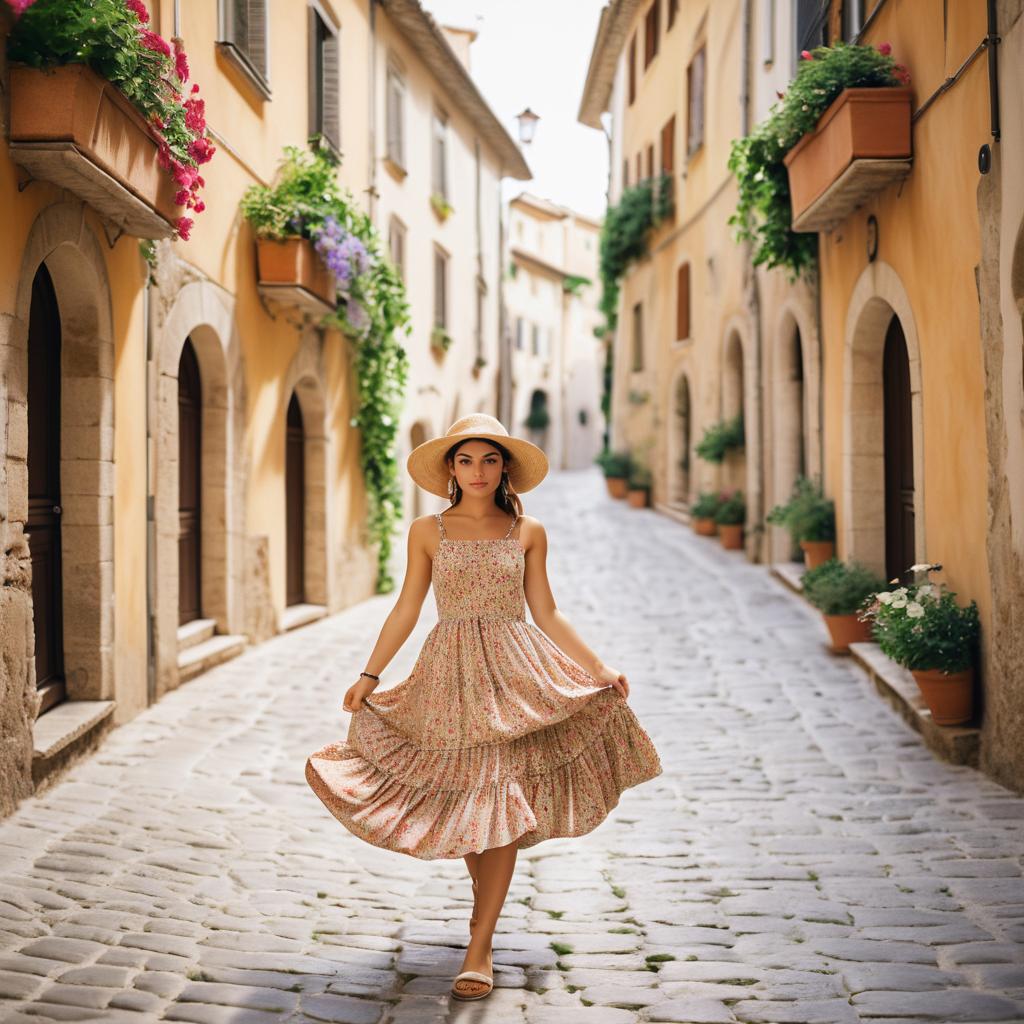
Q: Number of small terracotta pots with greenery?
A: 7